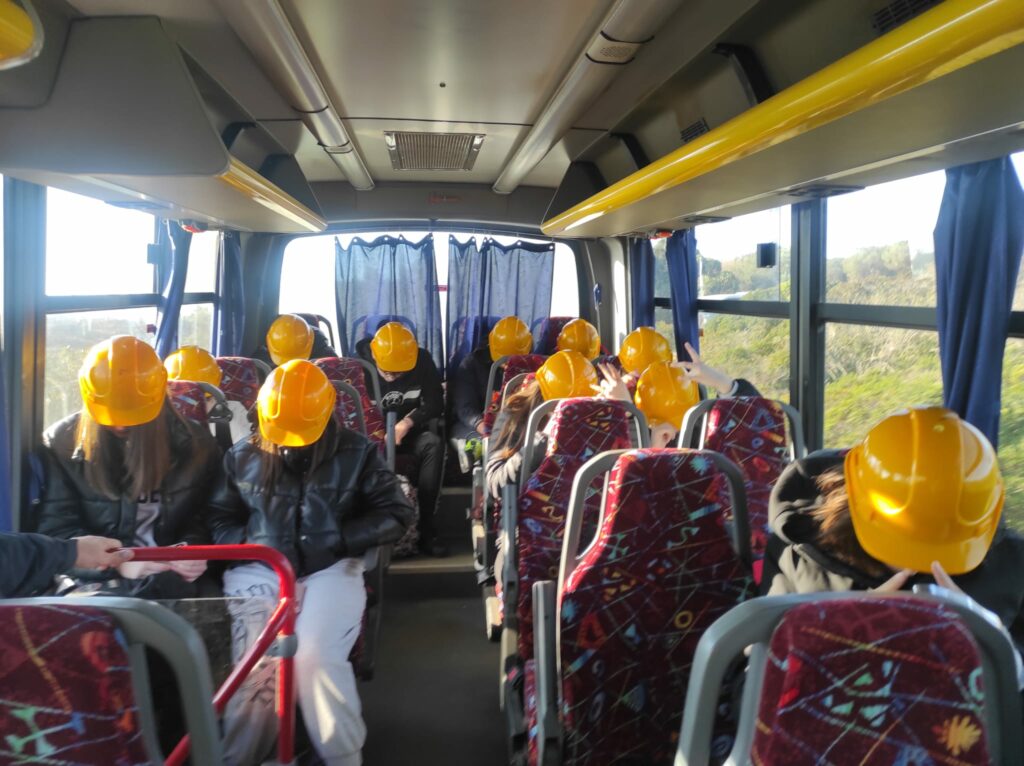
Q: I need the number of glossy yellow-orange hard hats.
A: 11